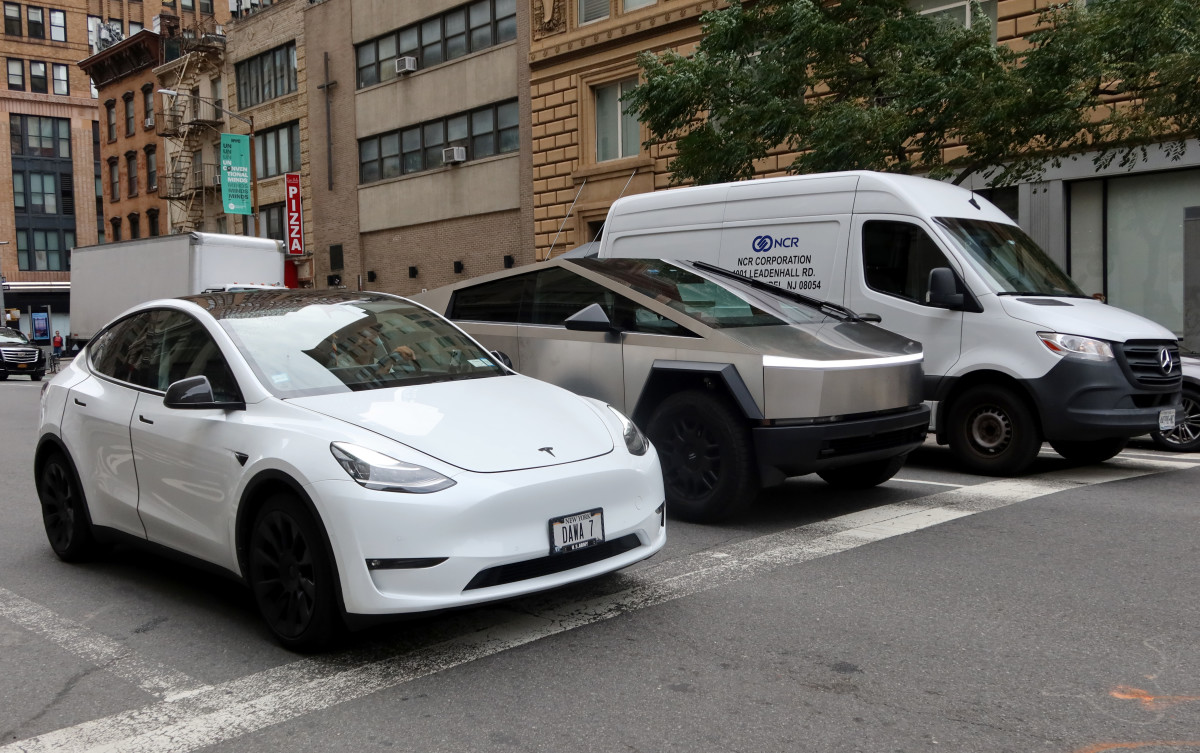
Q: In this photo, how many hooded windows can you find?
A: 9